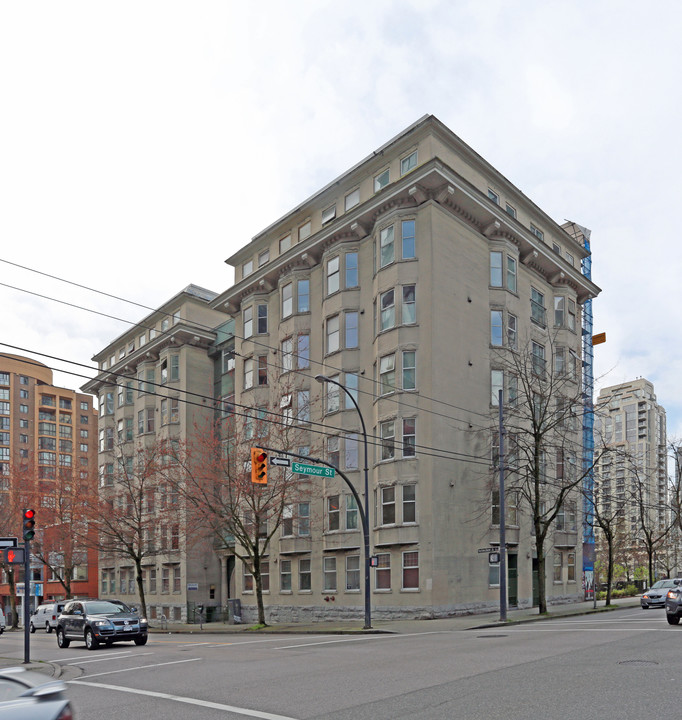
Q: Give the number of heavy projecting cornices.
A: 2